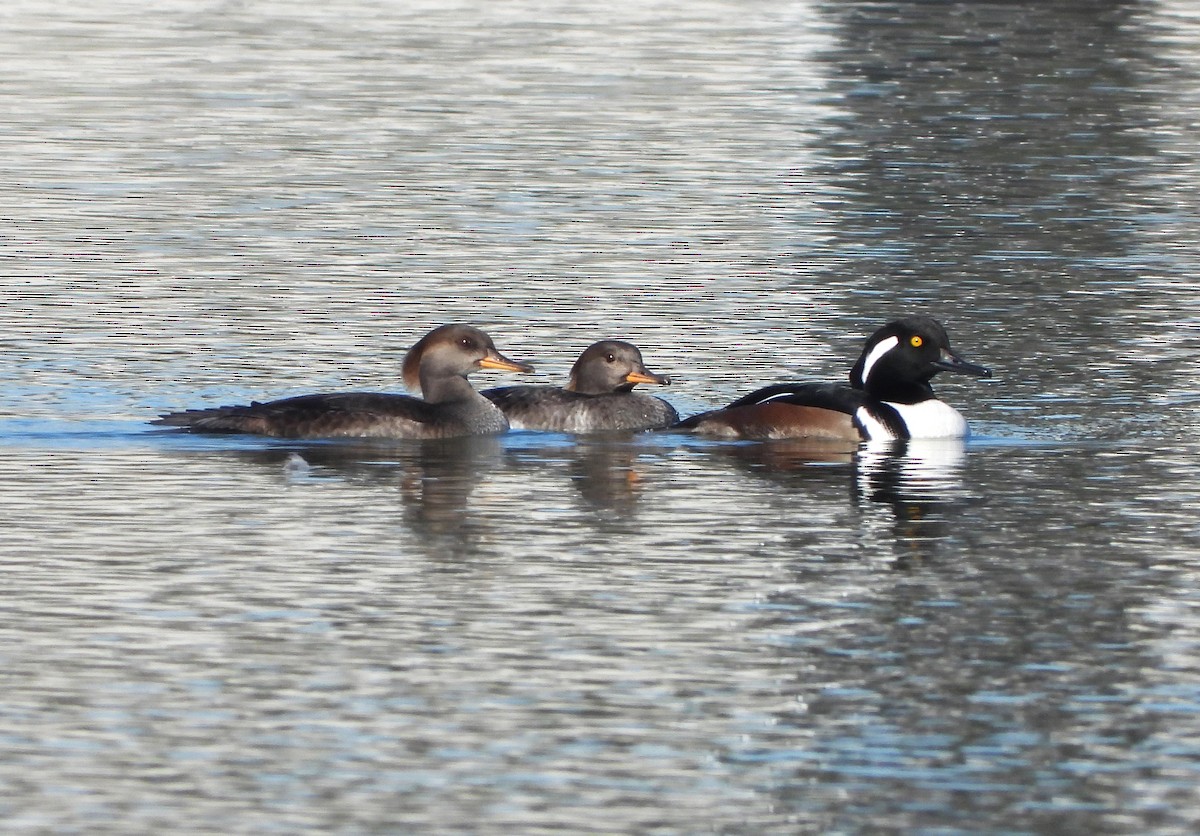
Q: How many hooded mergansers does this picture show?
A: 3